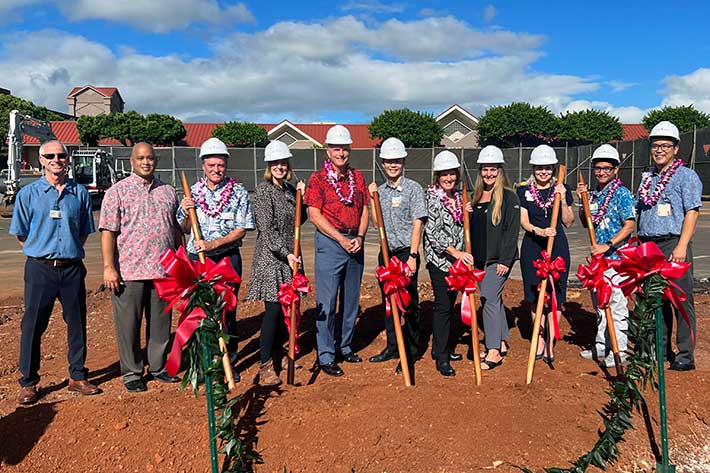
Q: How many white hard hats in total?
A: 9